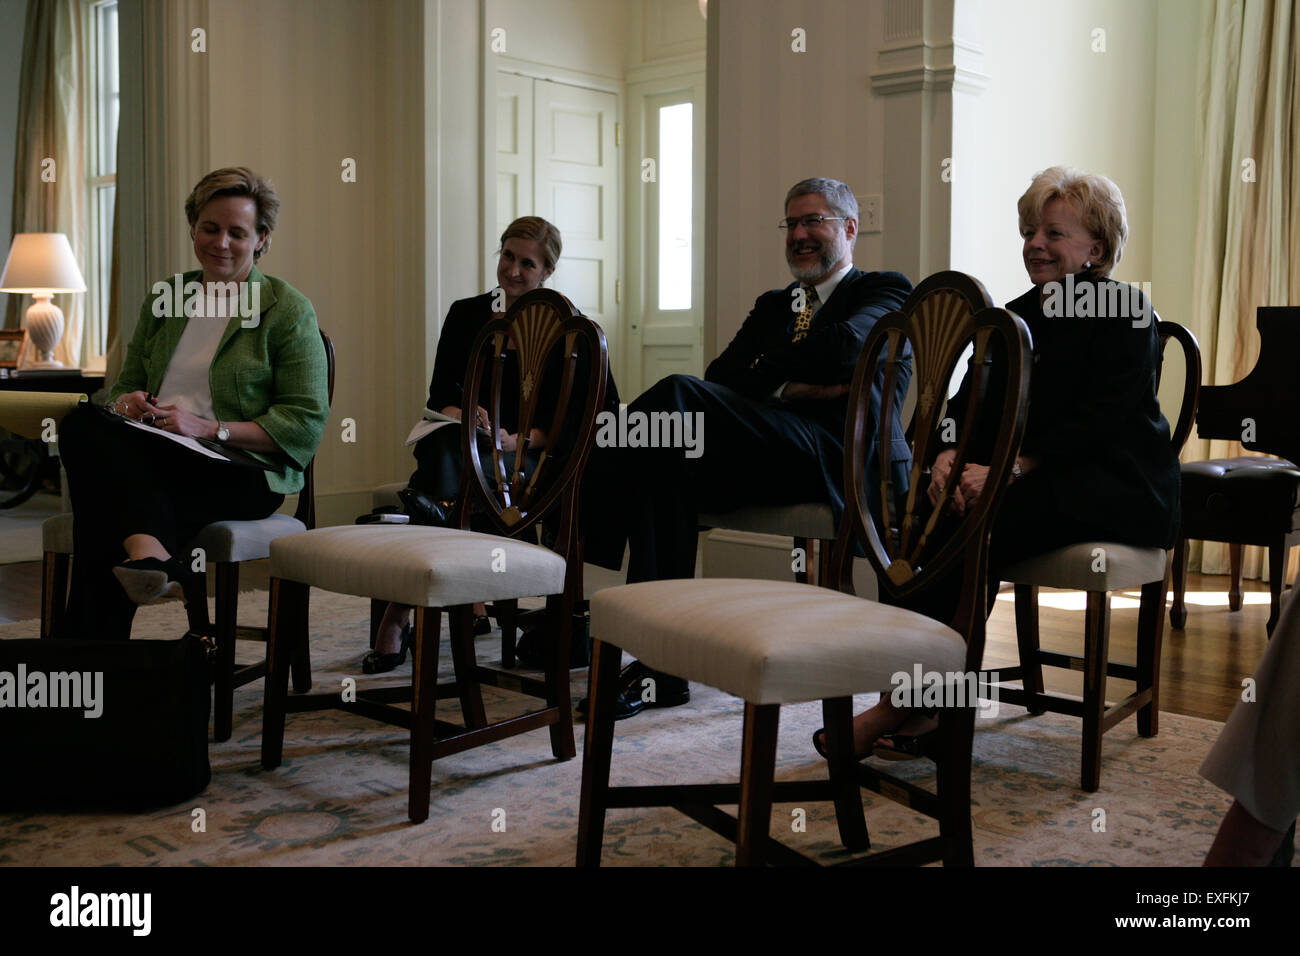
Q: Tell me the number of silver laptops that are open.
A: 0